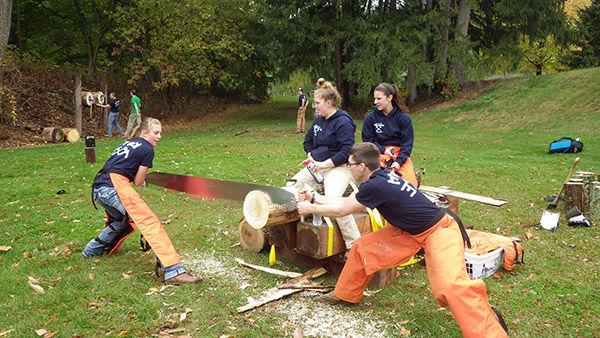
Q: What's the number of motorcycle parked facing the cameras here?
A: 0